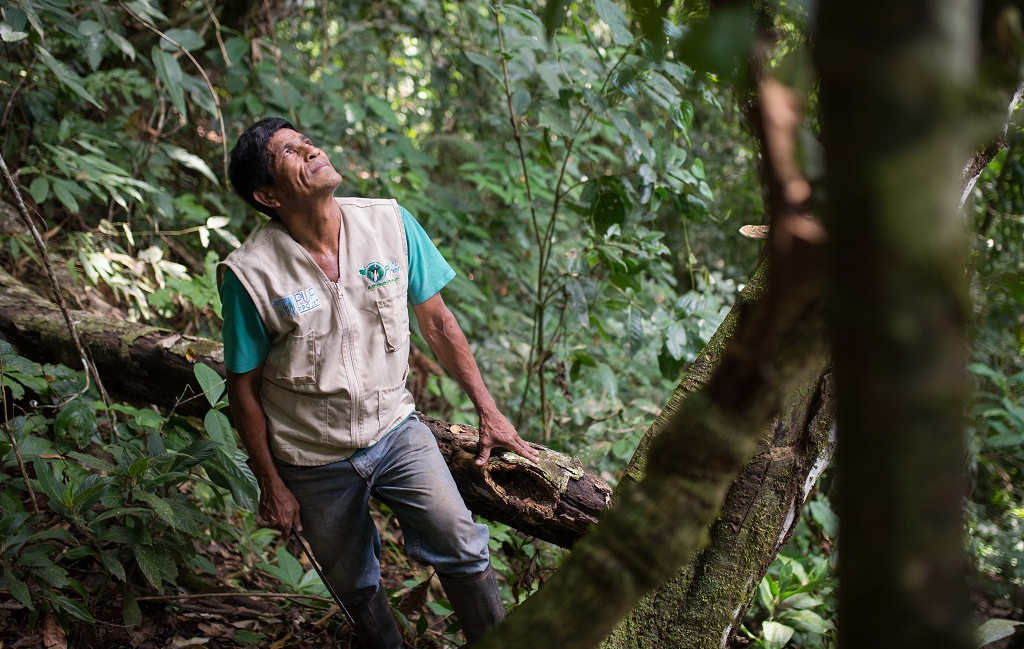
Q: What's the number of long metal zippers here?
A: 1